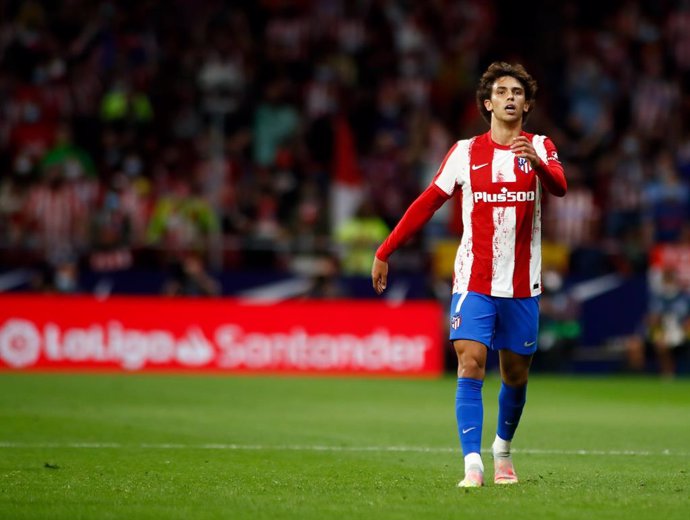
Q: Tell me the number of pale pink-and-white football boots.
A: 2